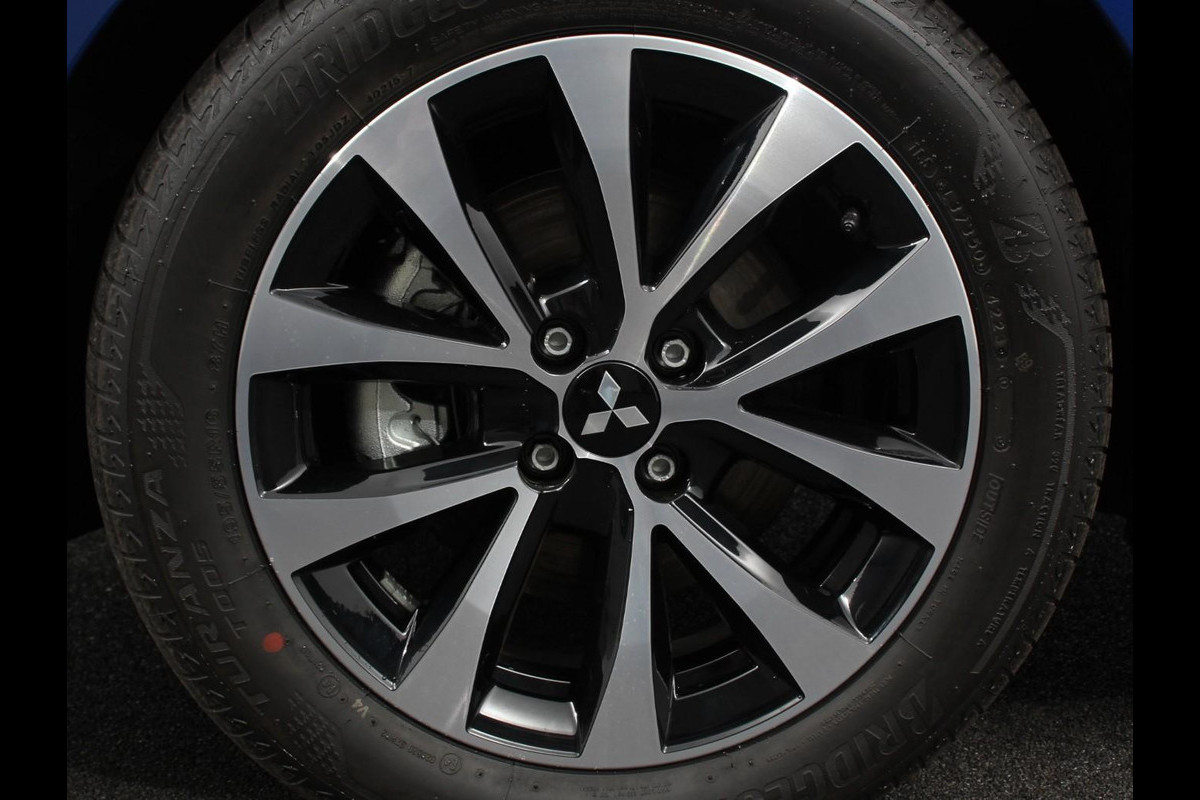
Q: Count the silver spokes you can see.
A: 10